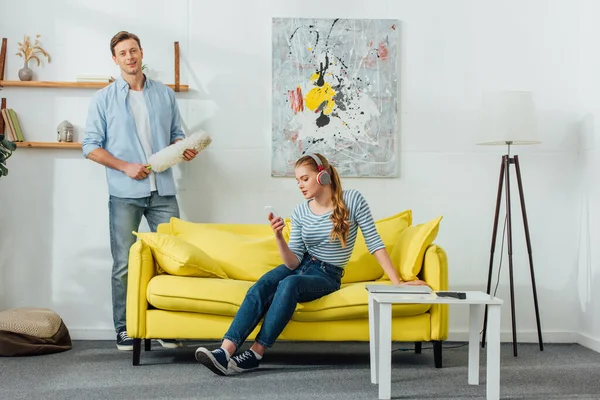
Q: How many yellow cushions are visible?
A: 4